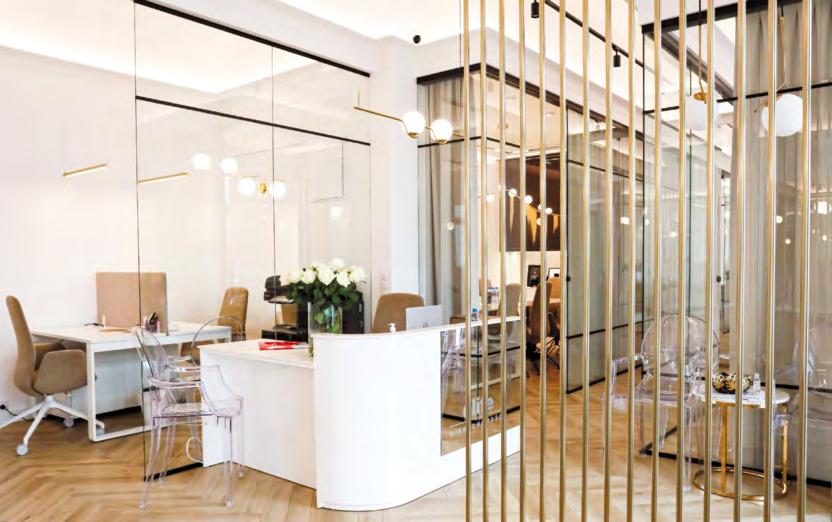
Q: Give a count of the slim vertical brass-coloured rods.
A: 15